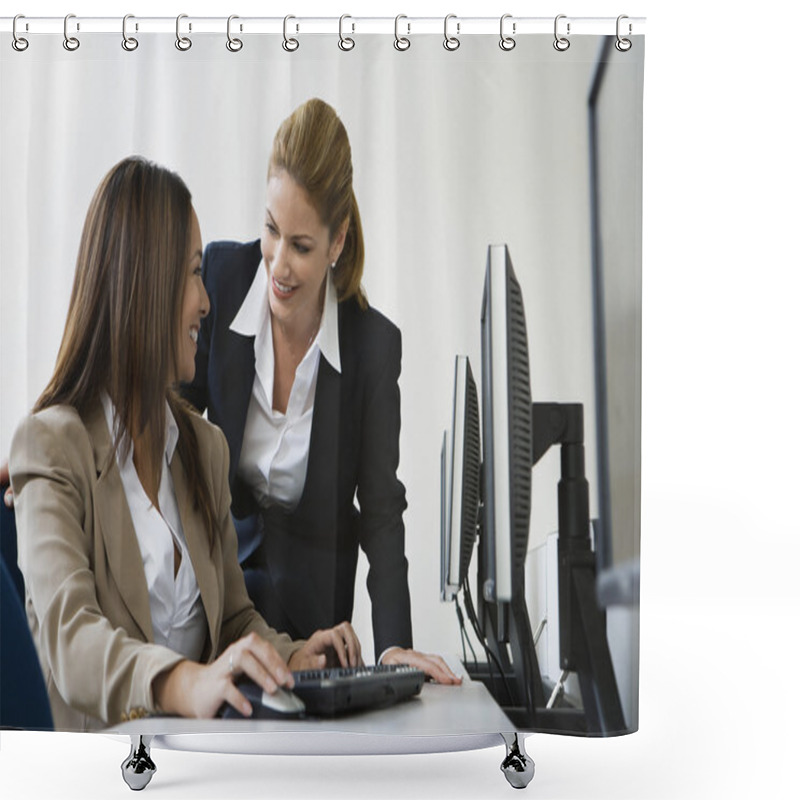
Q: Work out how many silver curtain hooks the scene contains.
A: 12